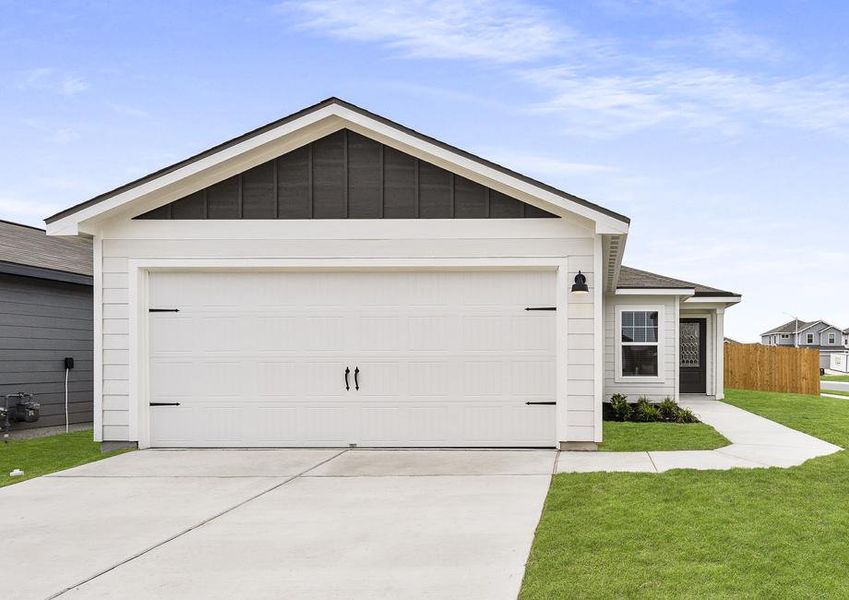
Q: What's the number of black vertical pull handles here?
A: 2